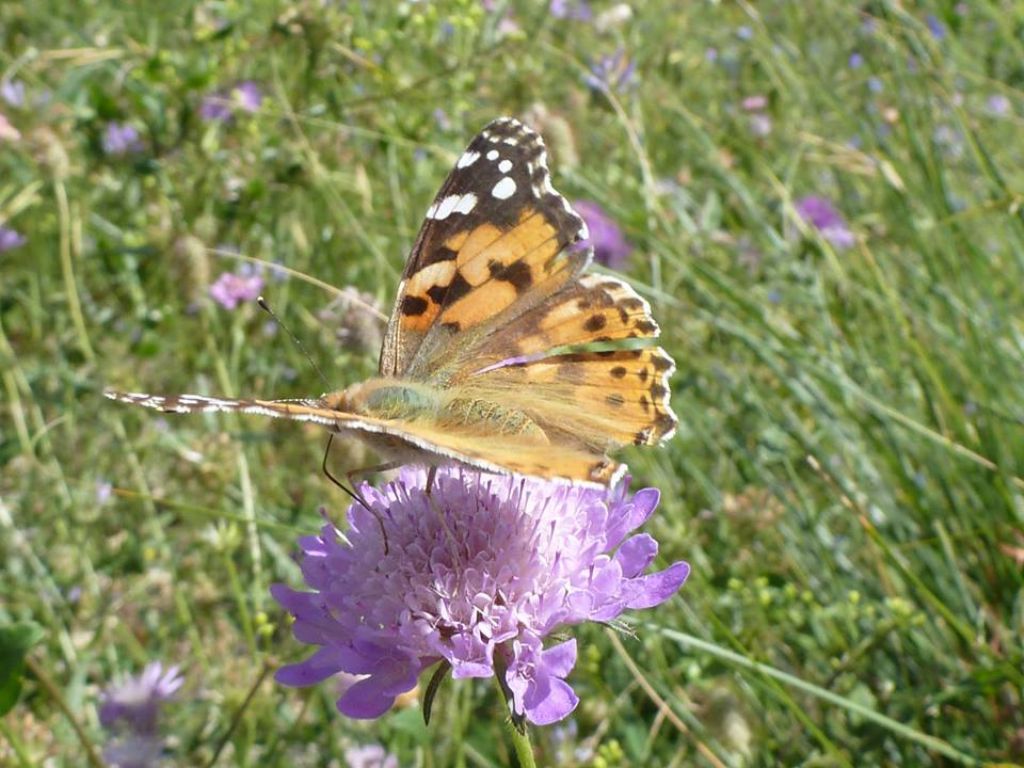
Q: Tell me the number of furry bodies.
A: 1